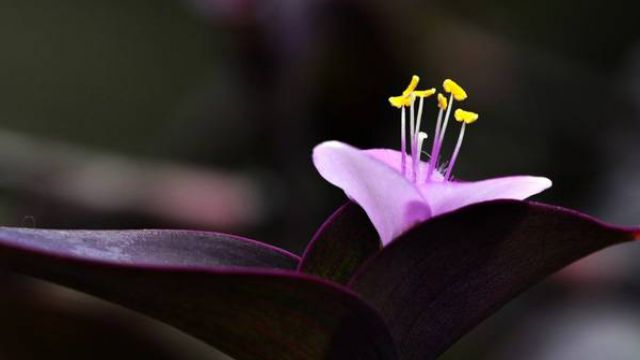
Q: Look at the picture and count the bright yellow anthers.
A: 6